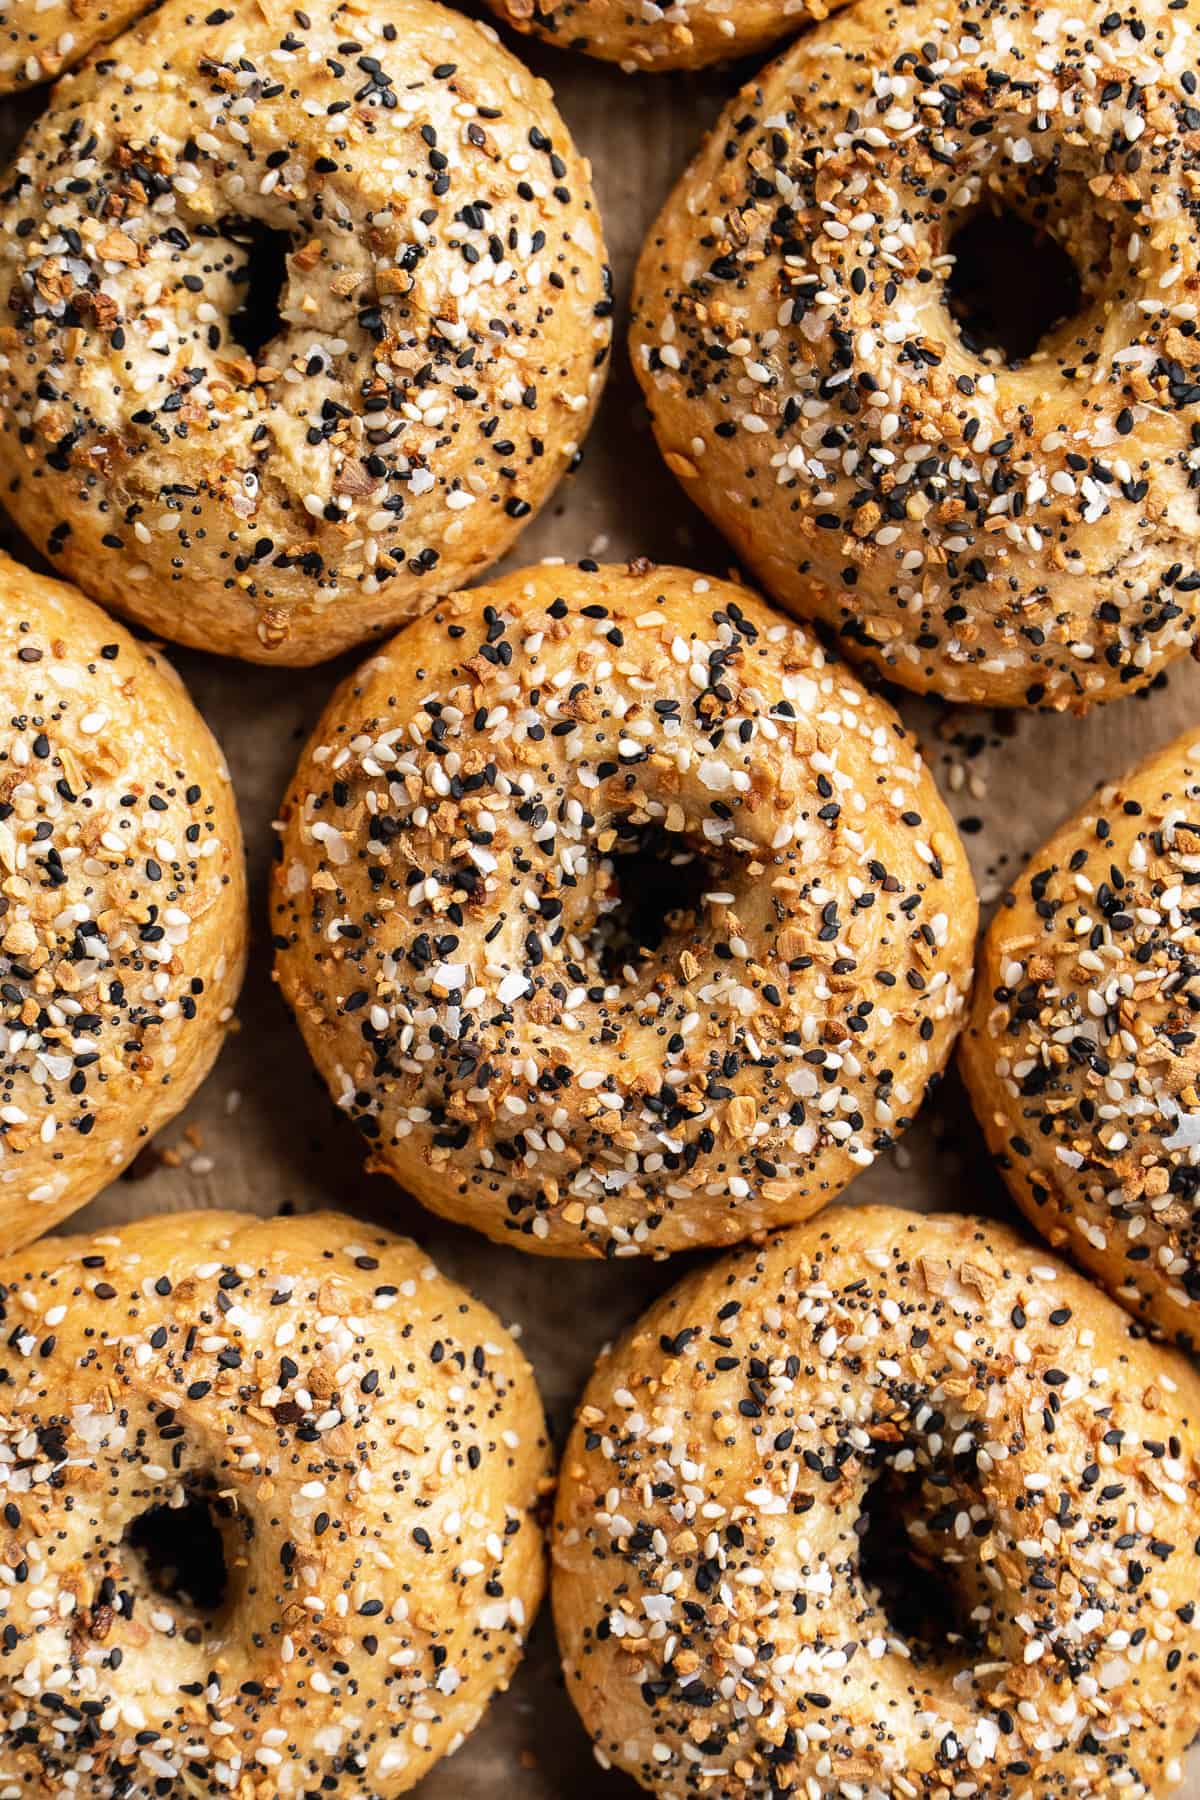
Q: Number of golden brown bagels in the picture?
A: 9